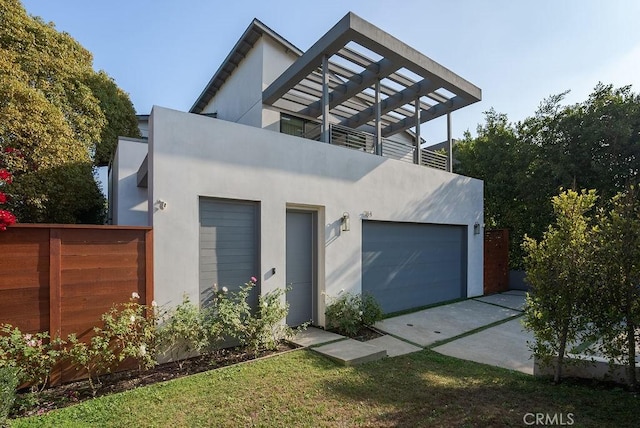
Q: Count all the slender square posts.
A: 4